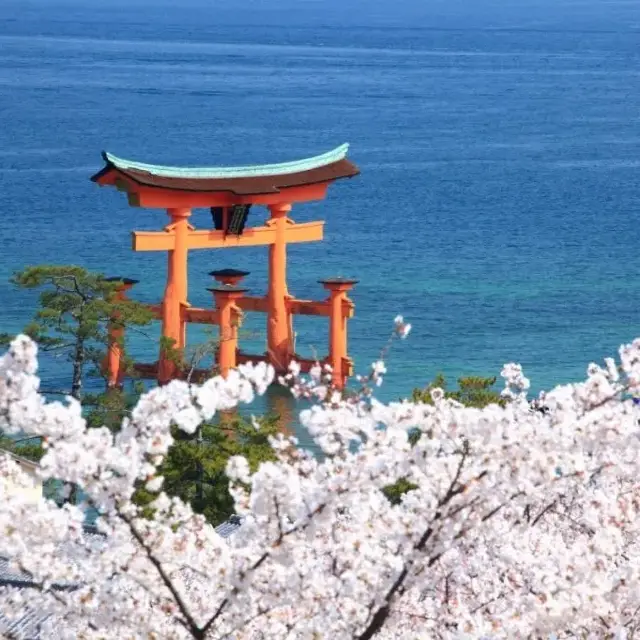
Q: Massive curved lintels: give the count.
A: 1